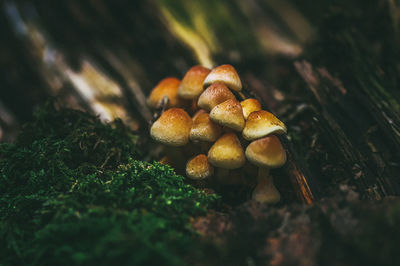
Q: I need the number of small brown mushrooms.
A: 12